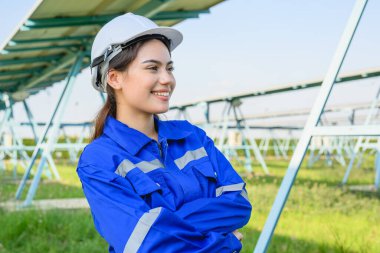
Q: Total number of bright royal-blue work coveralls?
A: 1